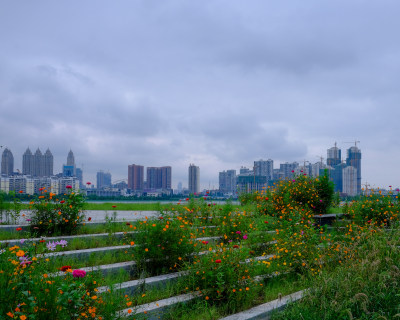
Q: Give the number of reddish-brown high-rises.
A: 2